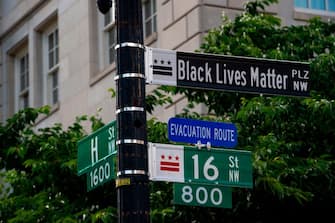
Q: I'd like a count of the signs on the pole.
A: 6